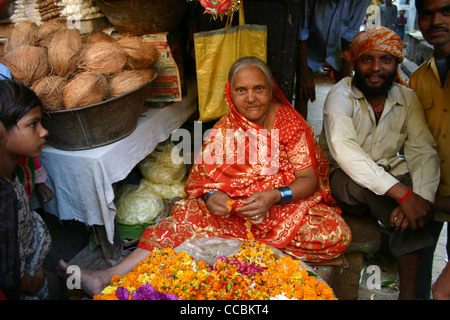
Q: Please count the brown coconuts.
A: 10